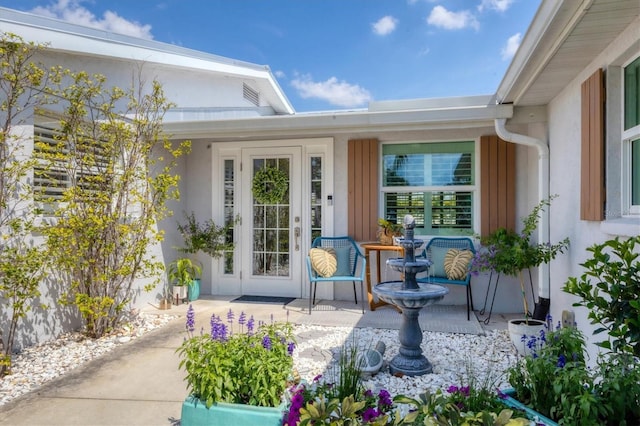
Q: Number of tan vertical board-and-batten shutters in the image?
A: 3